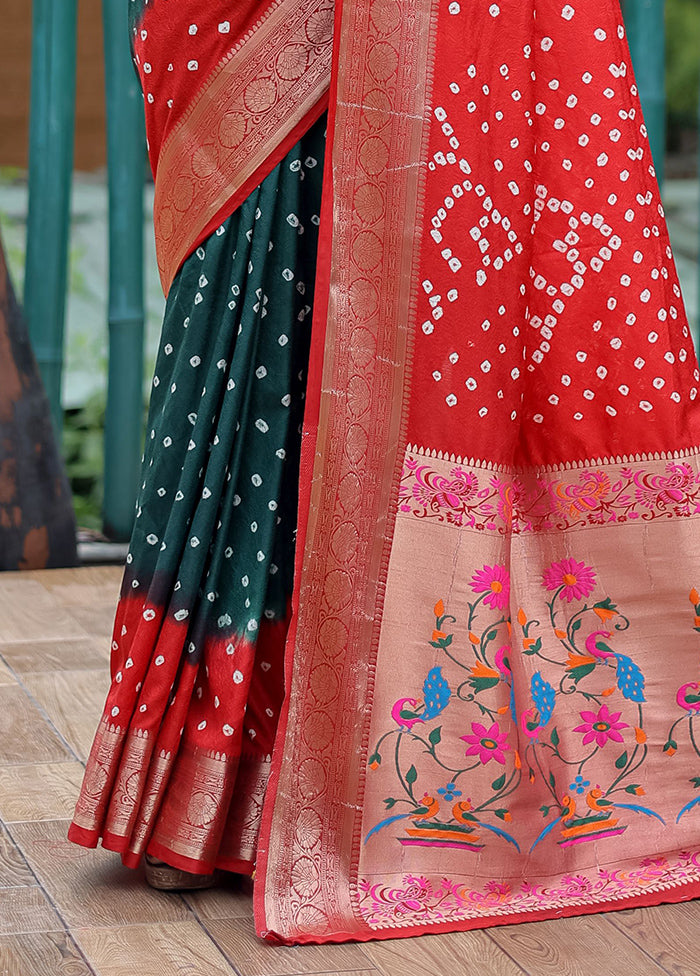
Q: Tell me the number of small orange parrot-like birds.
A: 4